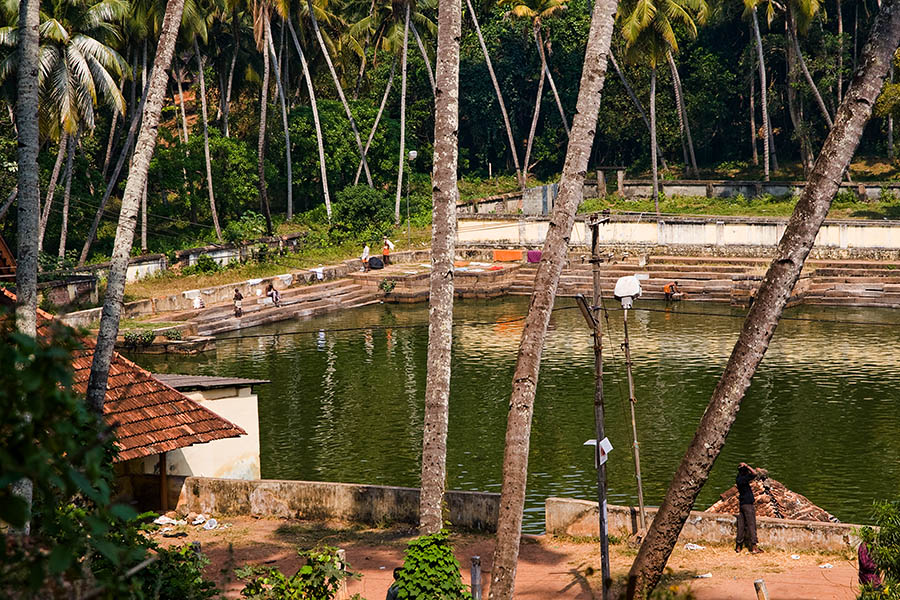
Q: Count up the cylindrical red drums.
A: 0